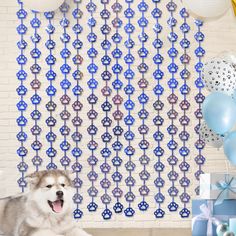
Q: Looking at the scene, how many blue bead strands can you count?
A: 14